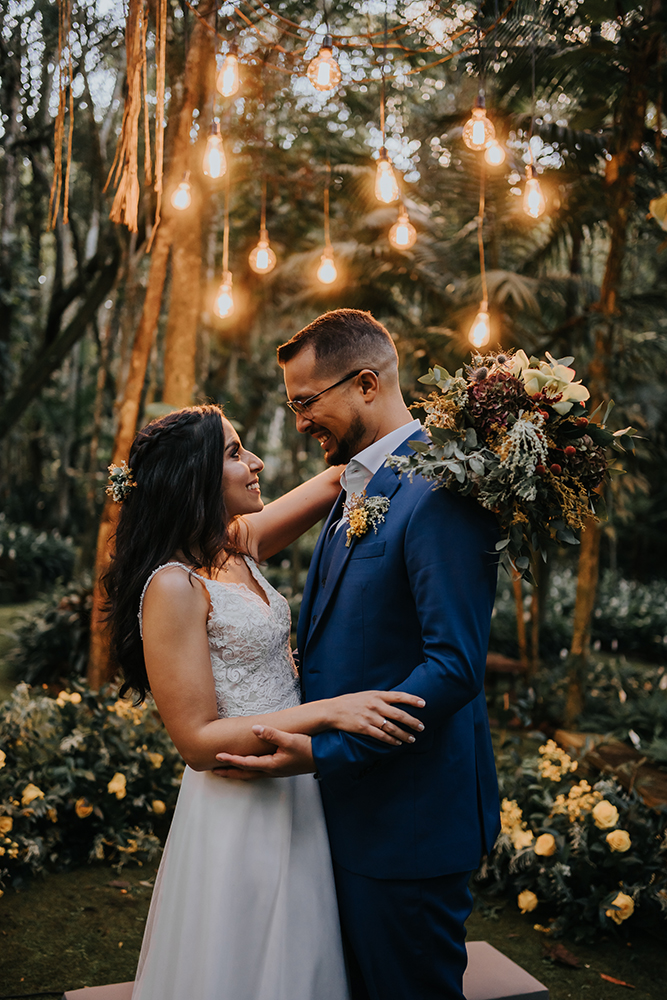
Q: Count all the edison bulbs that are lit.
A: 13